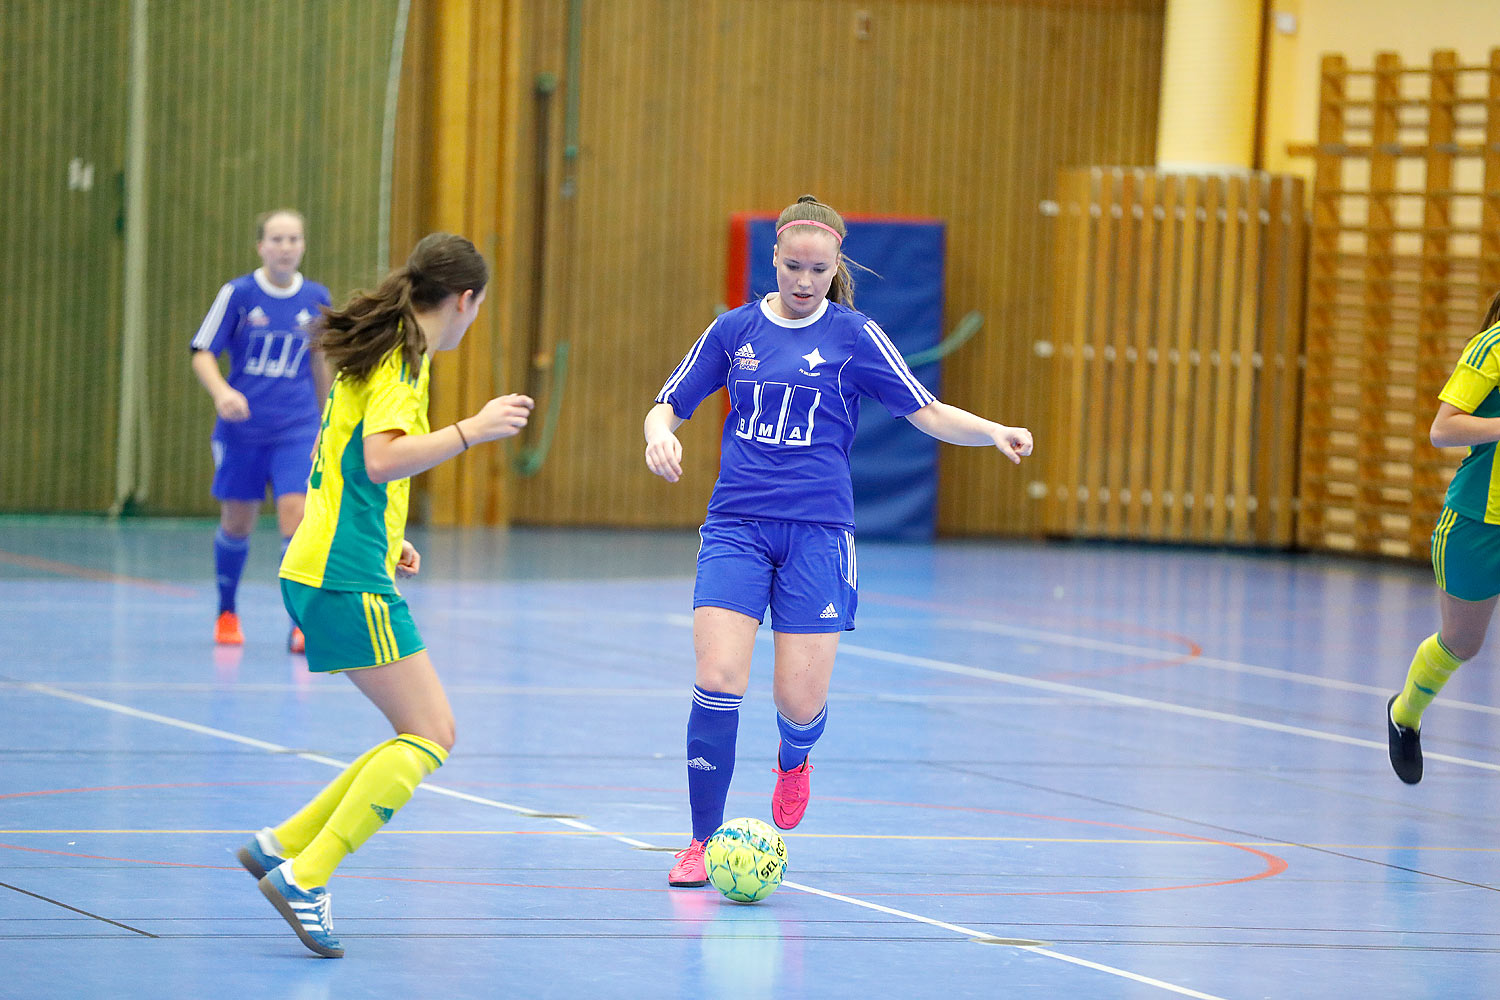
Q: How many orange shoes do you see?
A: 2